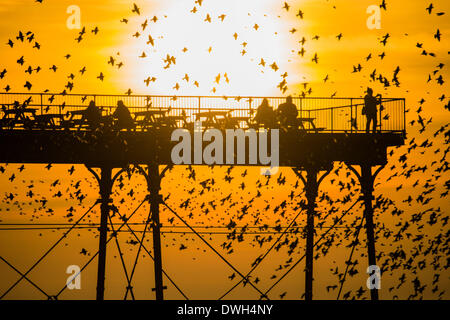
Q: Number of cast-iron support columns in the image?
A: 4